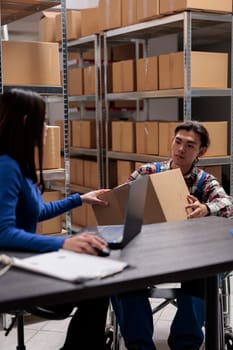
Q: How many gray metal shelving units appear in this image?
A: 3